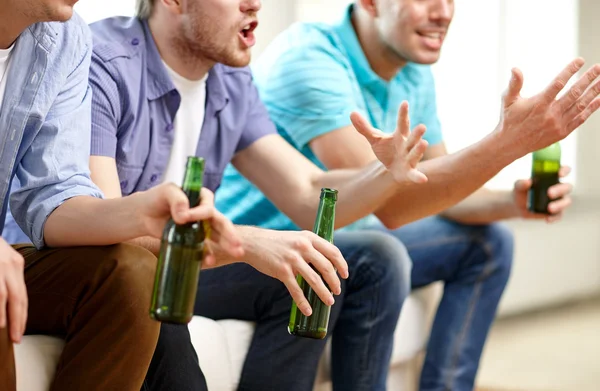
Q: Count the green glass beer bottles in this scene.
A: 3